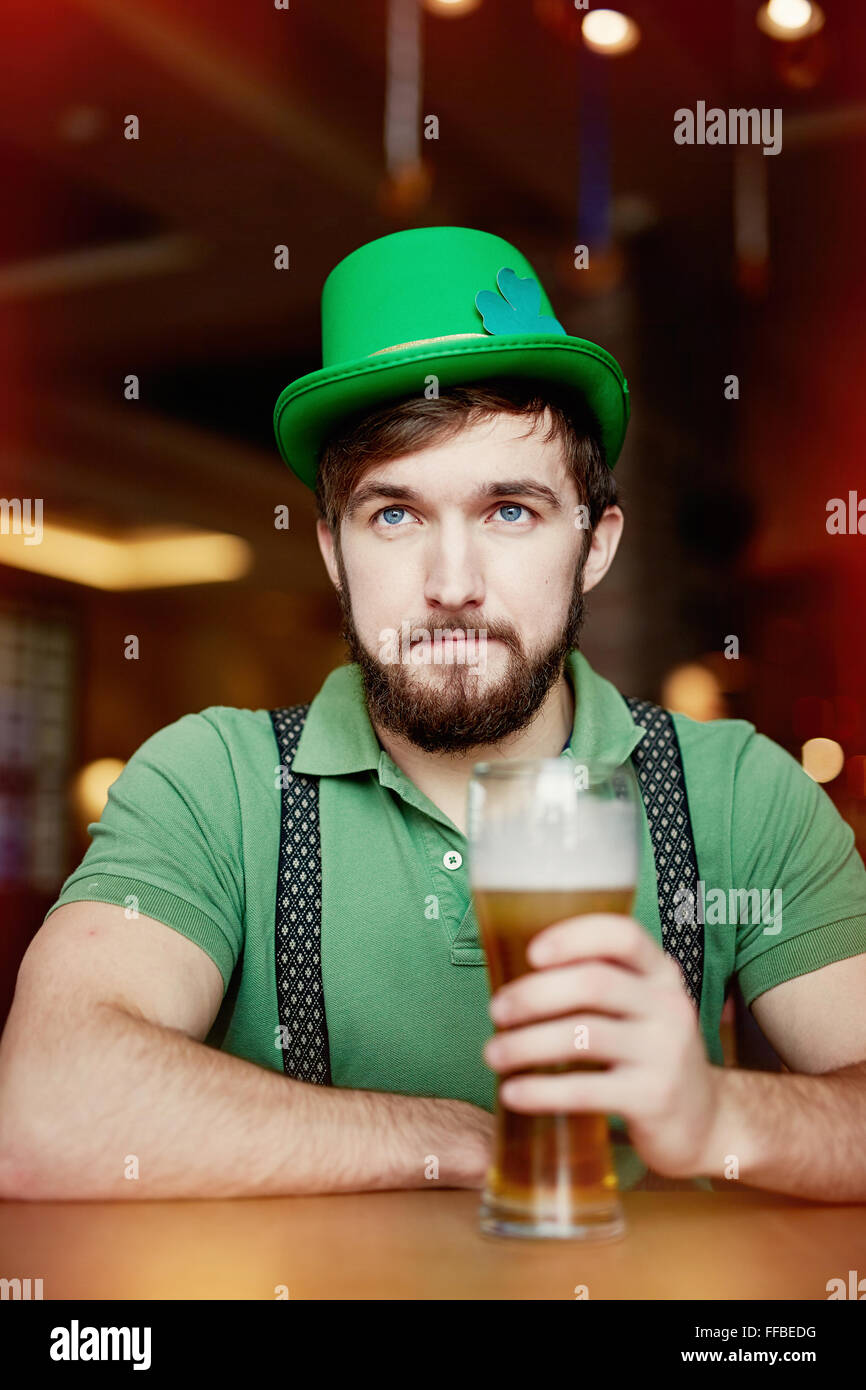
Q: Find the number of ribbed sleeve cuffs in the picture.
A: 2